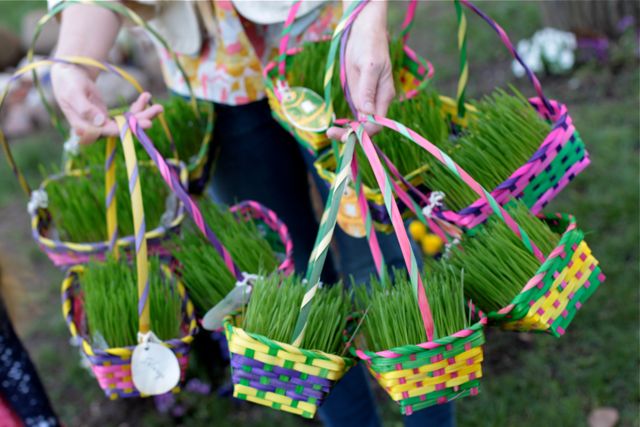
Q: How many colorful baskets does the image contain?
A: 10